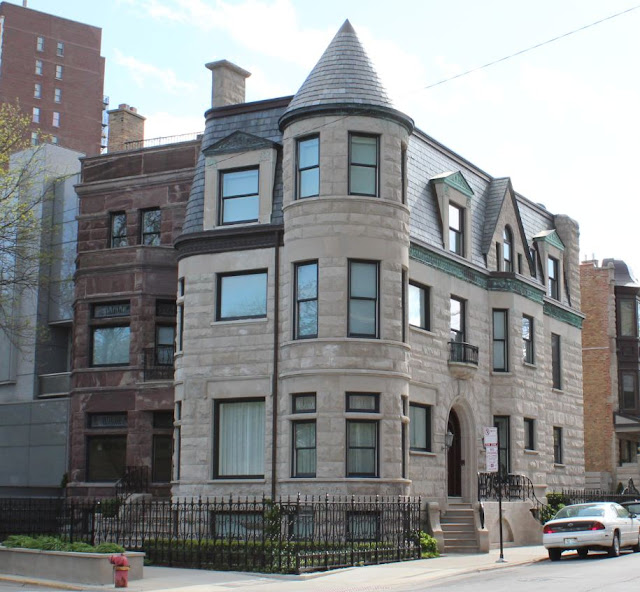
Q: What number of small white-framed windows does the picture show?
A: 10